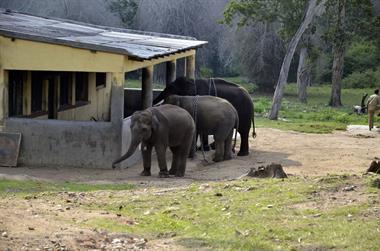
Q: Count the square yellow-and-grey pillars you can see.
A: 1